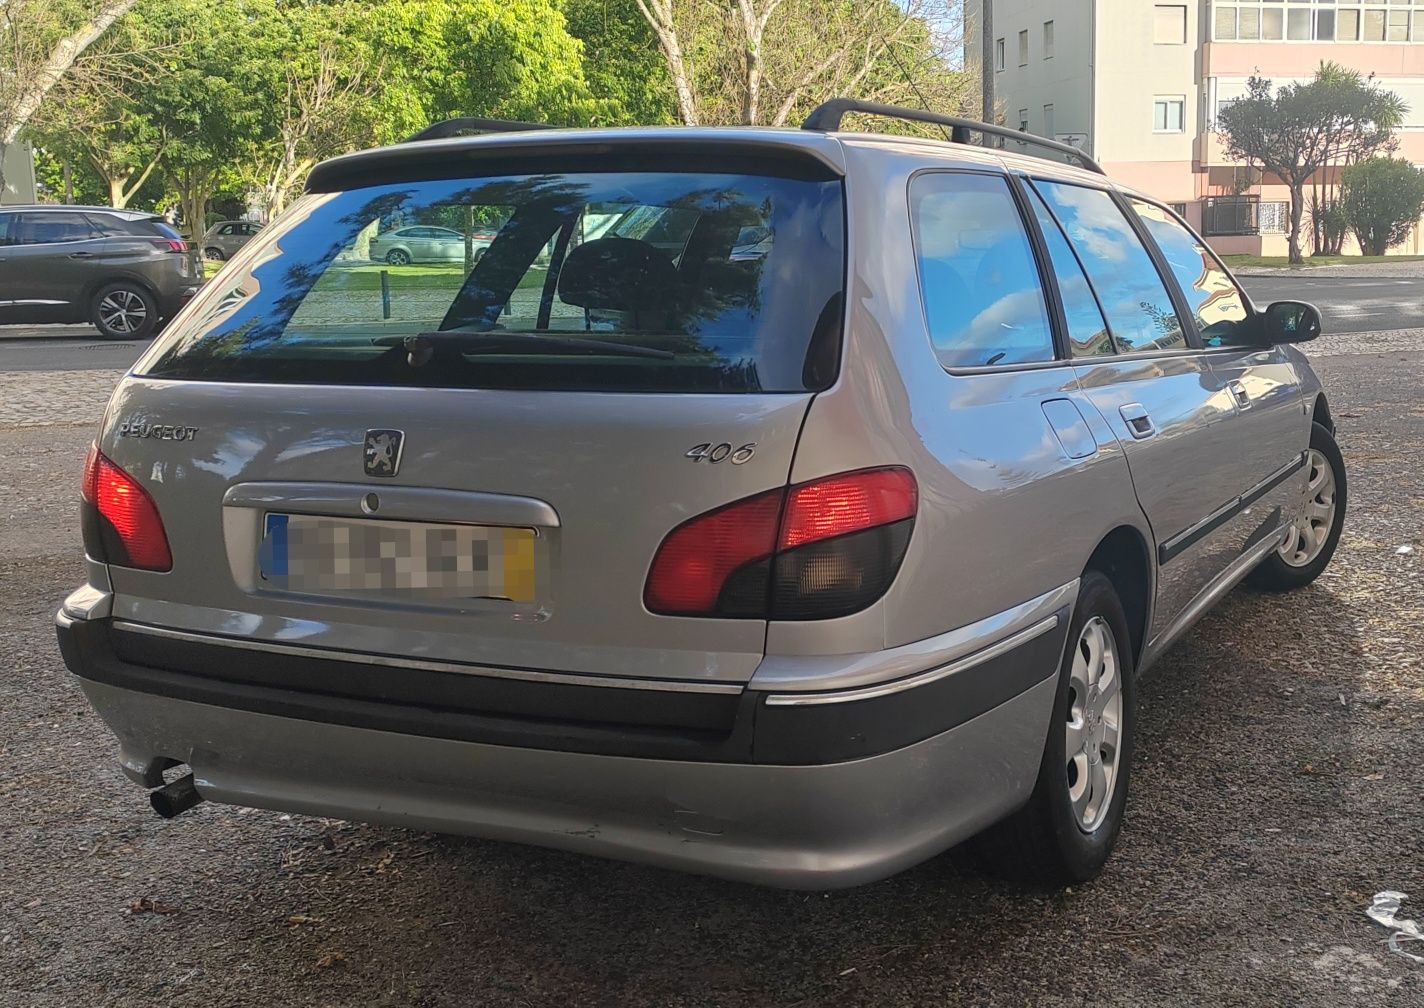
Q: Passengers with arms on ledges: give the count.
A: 0